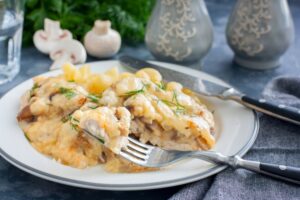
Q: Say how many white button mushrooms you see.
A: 3